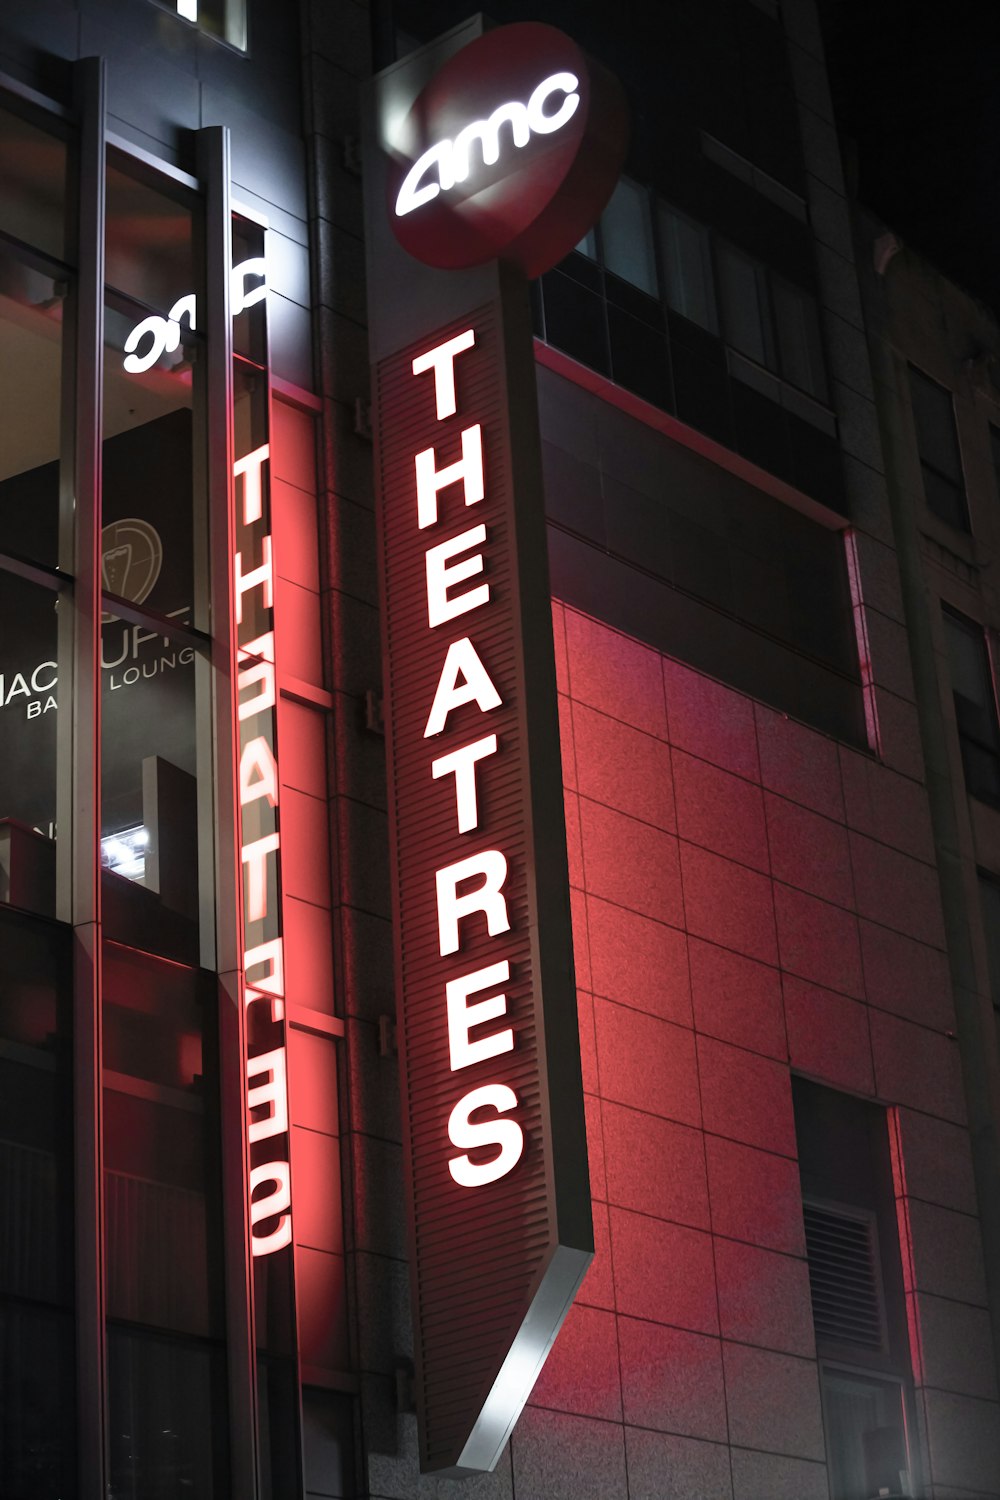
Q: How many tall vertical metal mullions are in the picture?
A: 2